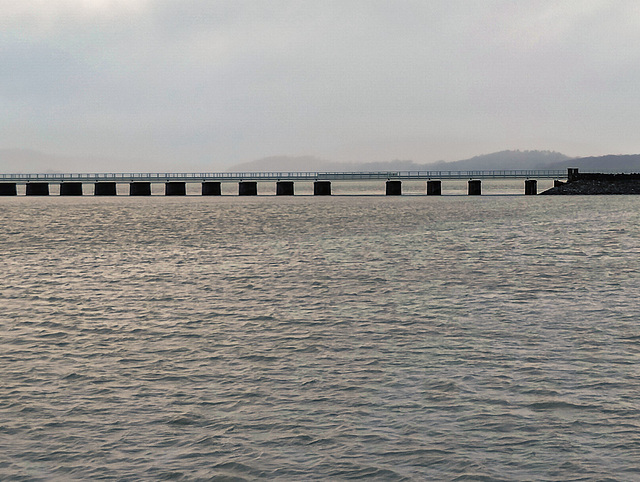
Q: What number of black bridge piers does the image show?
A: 14